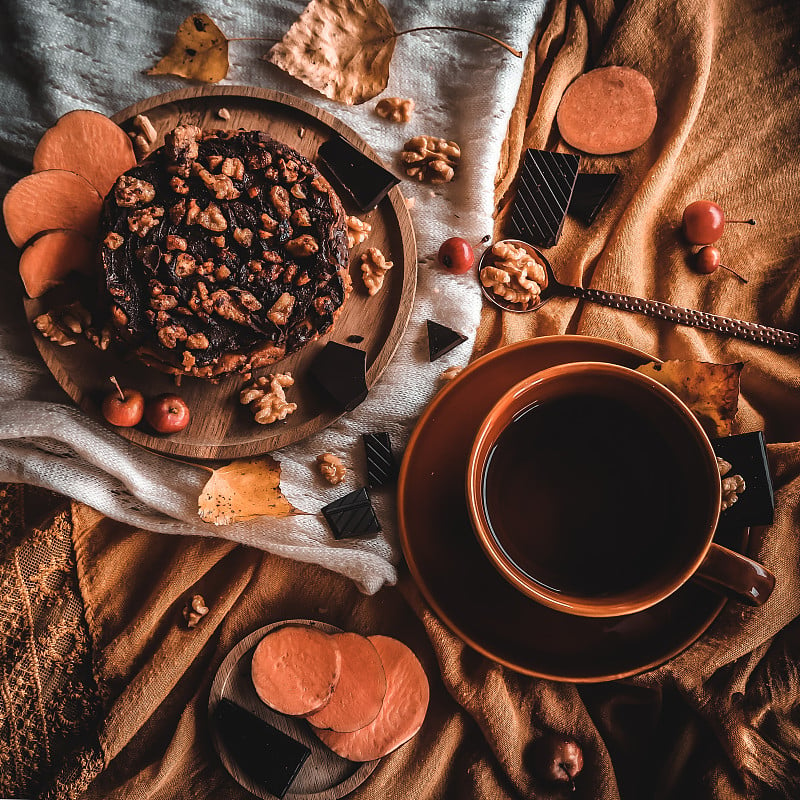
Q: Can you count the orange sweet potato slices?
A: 7